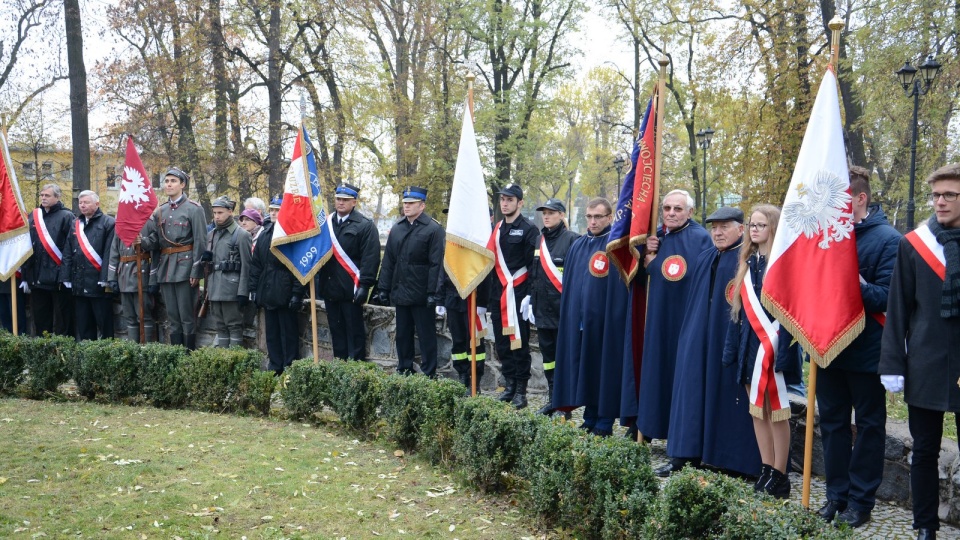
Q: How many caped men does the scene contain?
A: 3